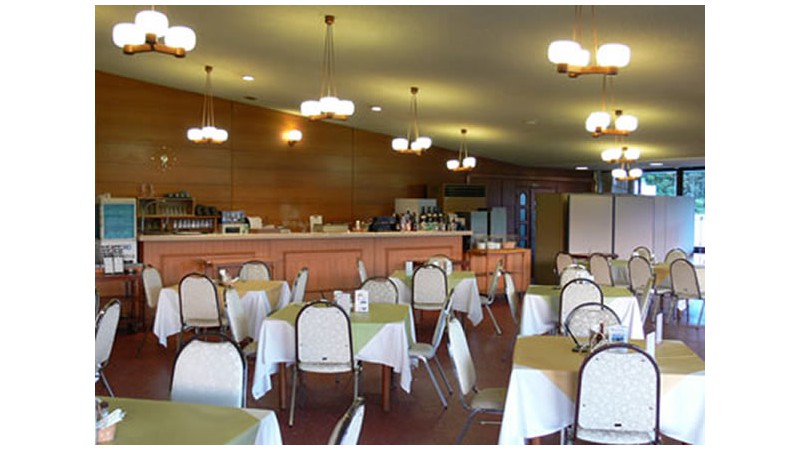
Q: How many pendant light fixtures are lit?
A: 9